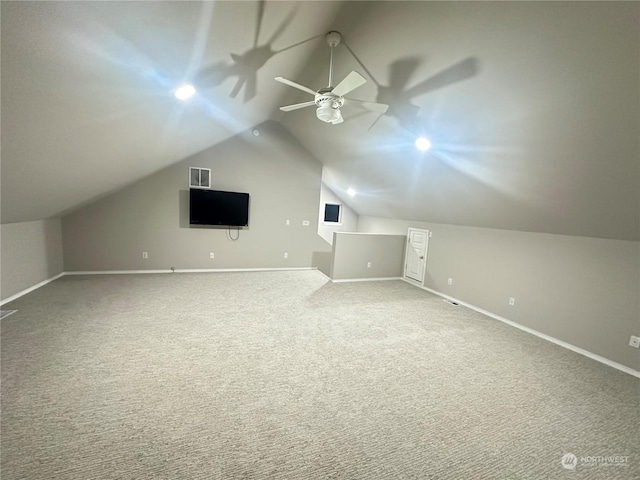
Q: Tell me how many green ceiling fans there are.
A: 0